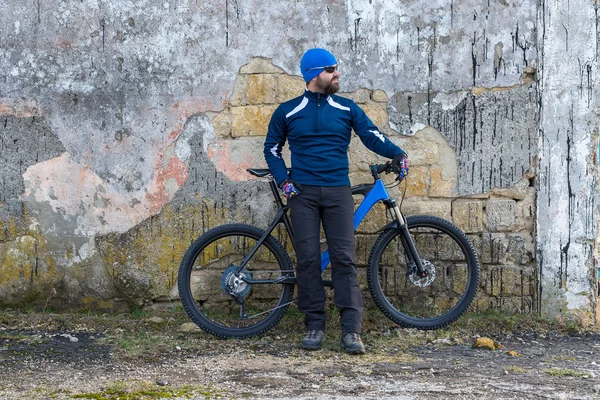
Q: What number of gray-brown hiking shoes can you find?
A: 2